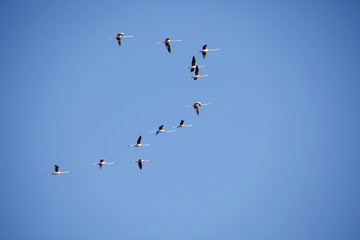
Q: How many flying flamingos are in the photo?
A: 12